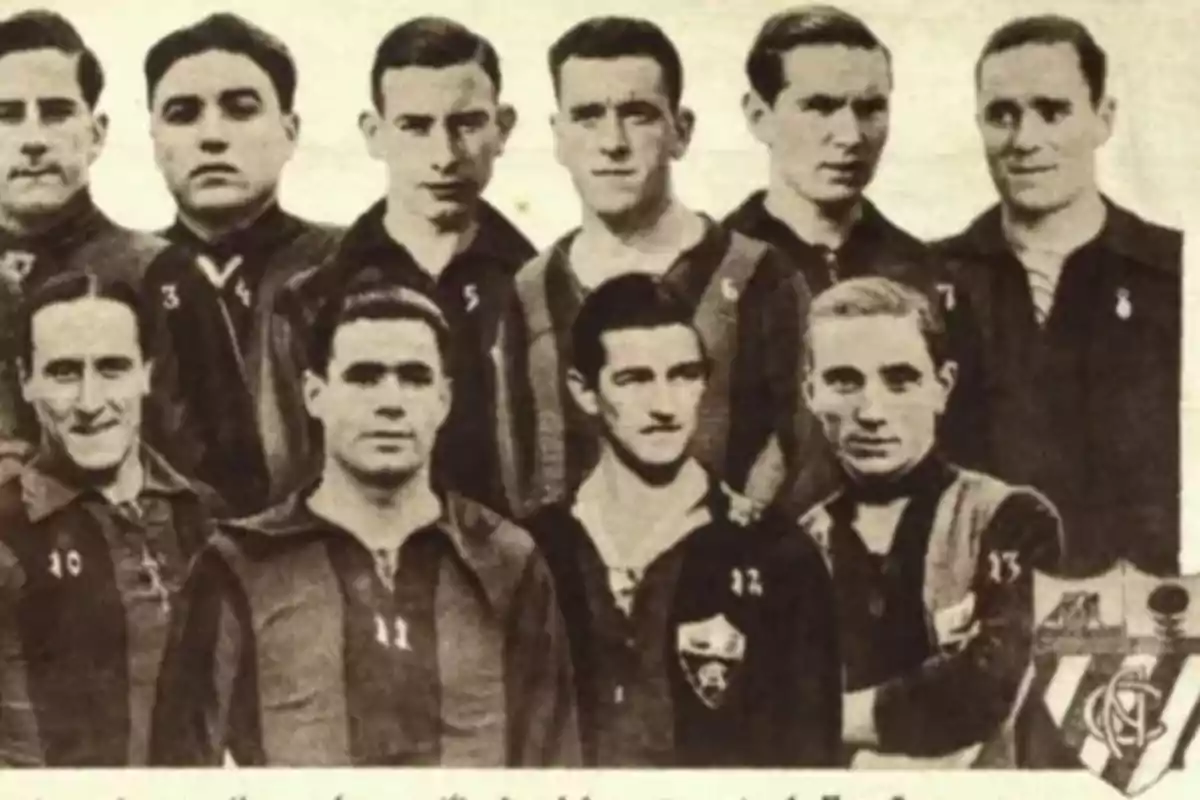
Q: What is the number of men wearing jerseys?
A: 10